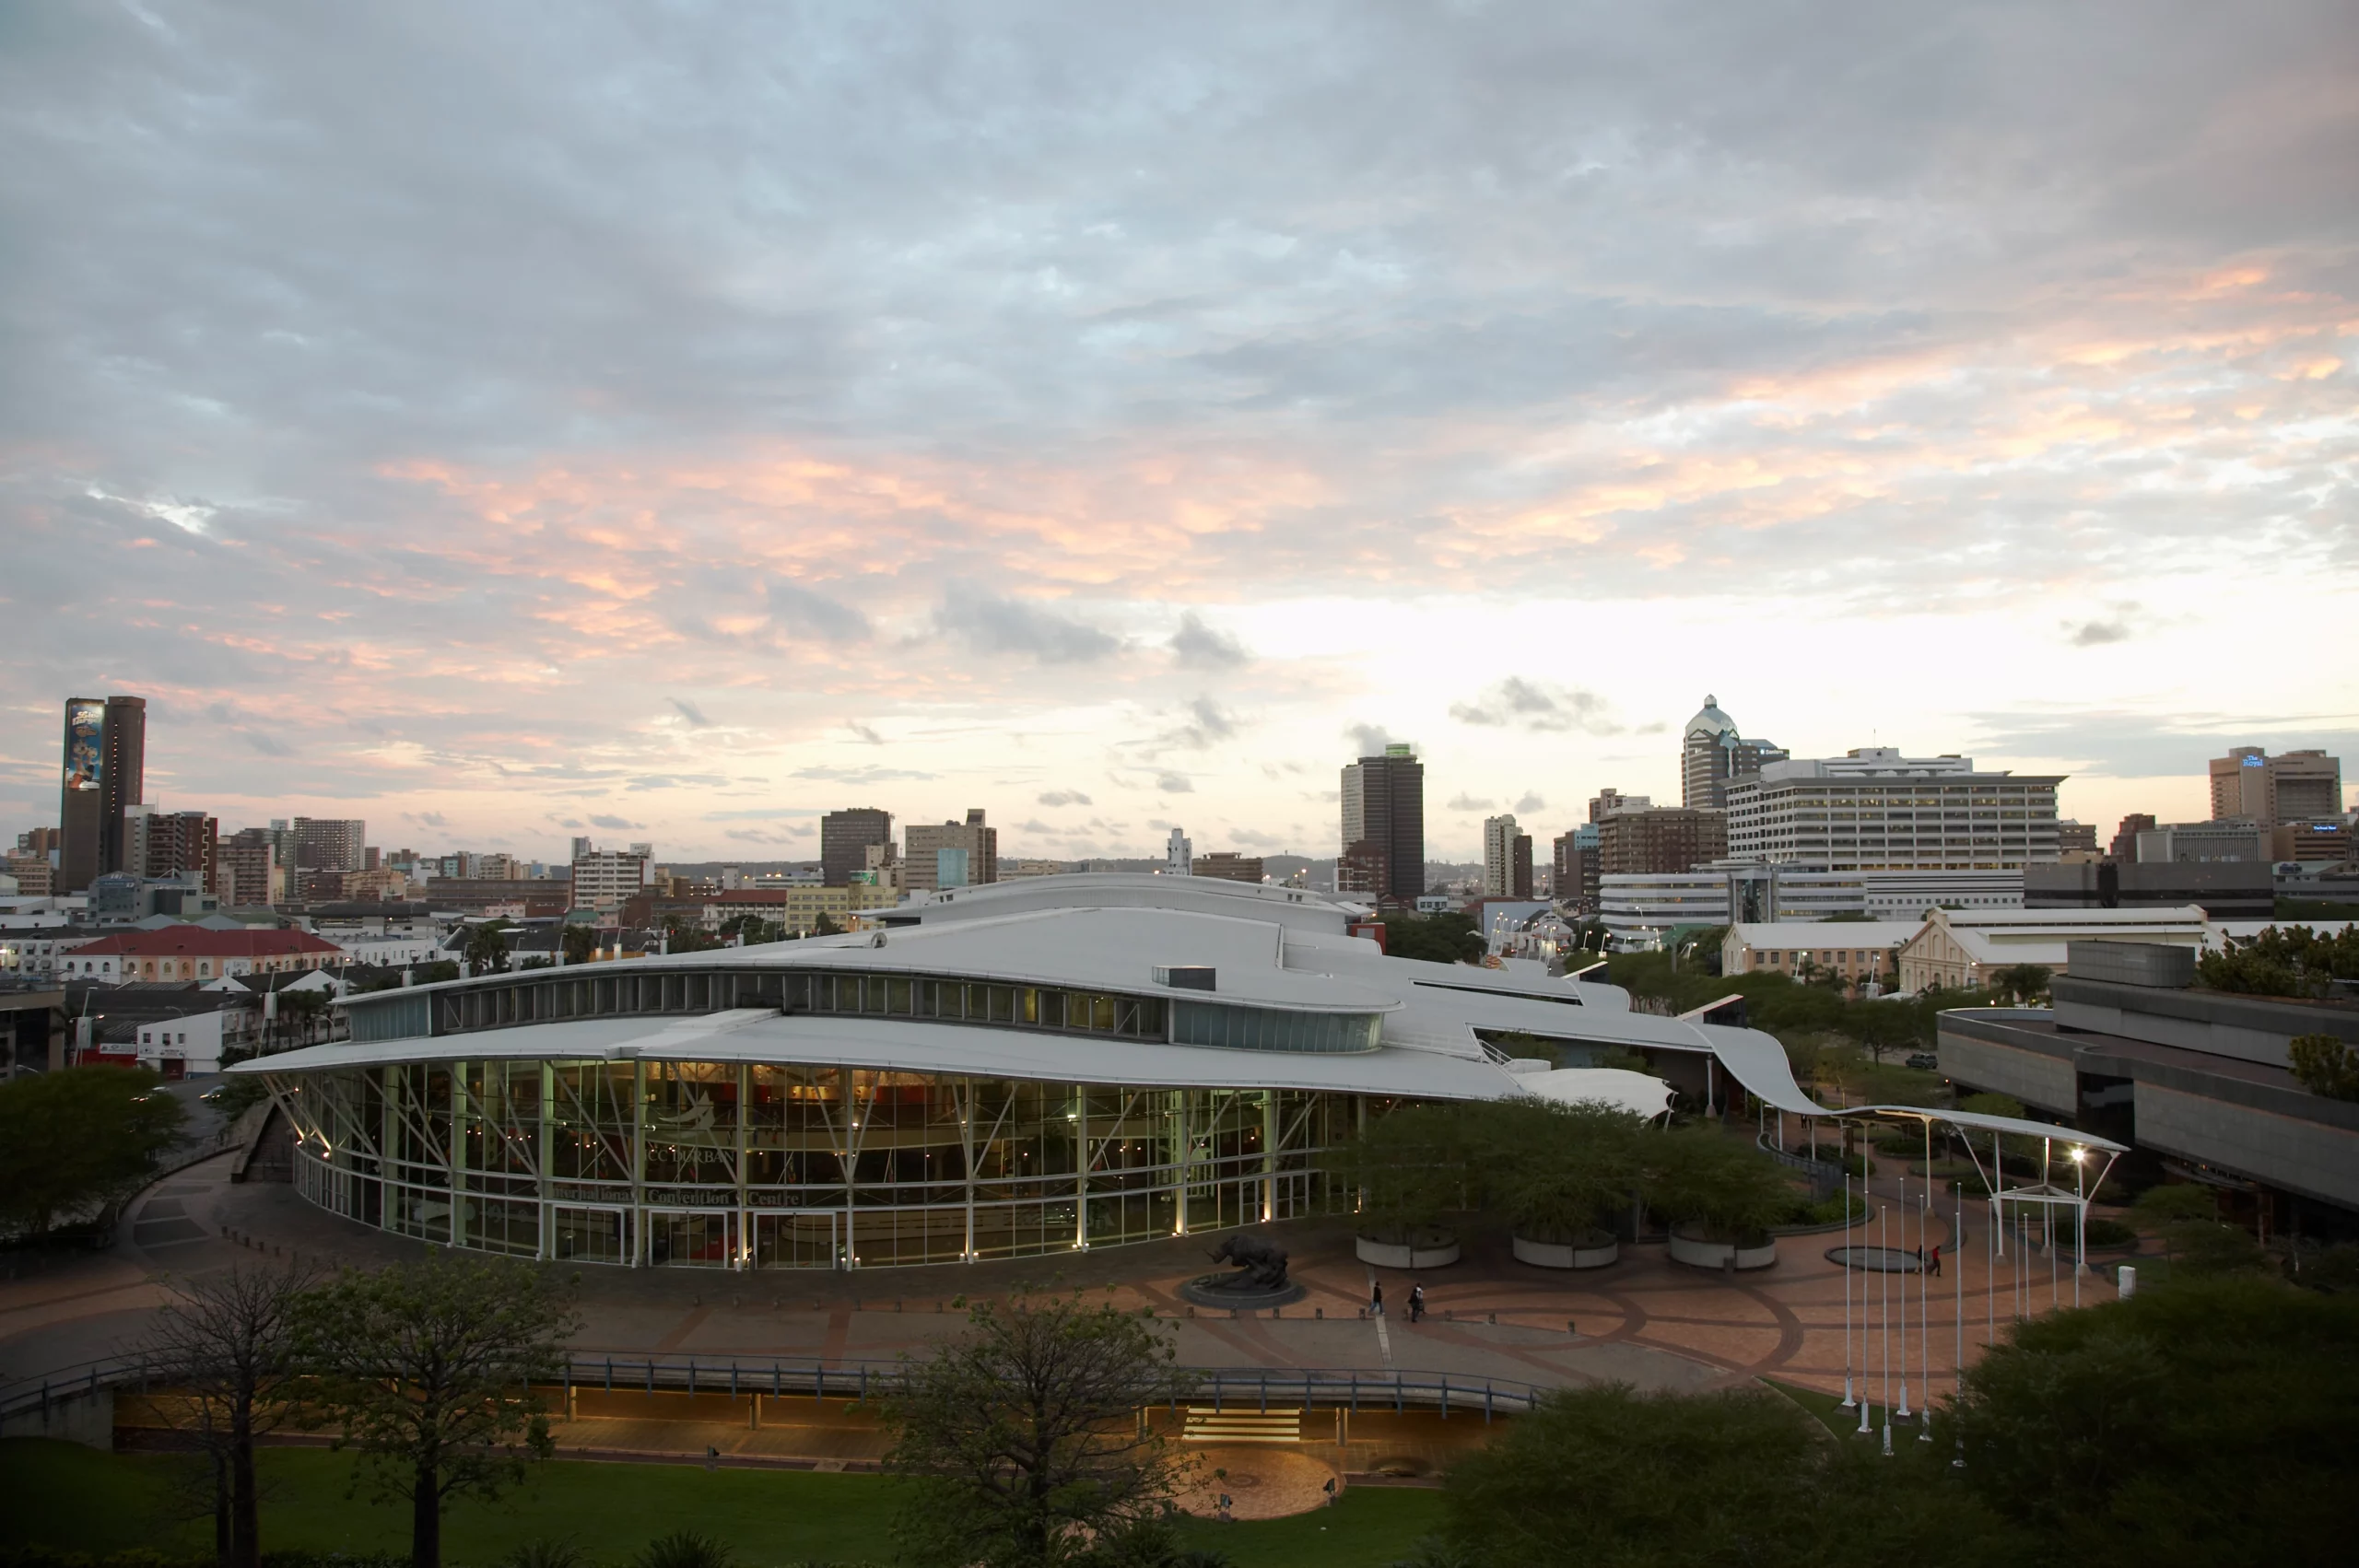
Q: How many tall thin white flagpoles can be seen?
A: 12